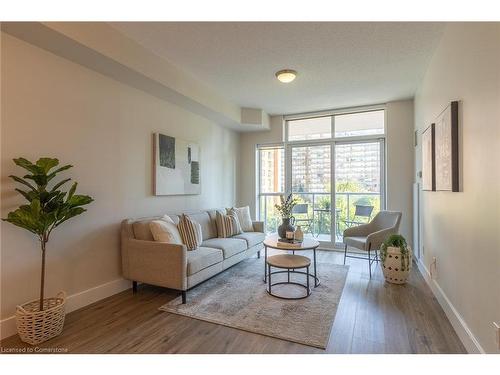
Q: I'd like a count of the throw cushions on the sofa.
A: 4